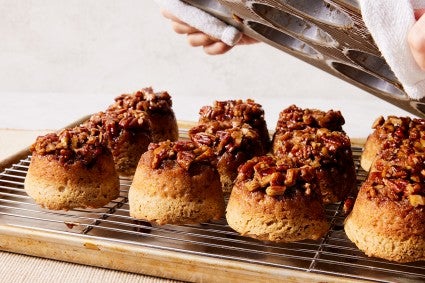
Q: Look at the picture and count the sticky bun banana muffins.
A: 12